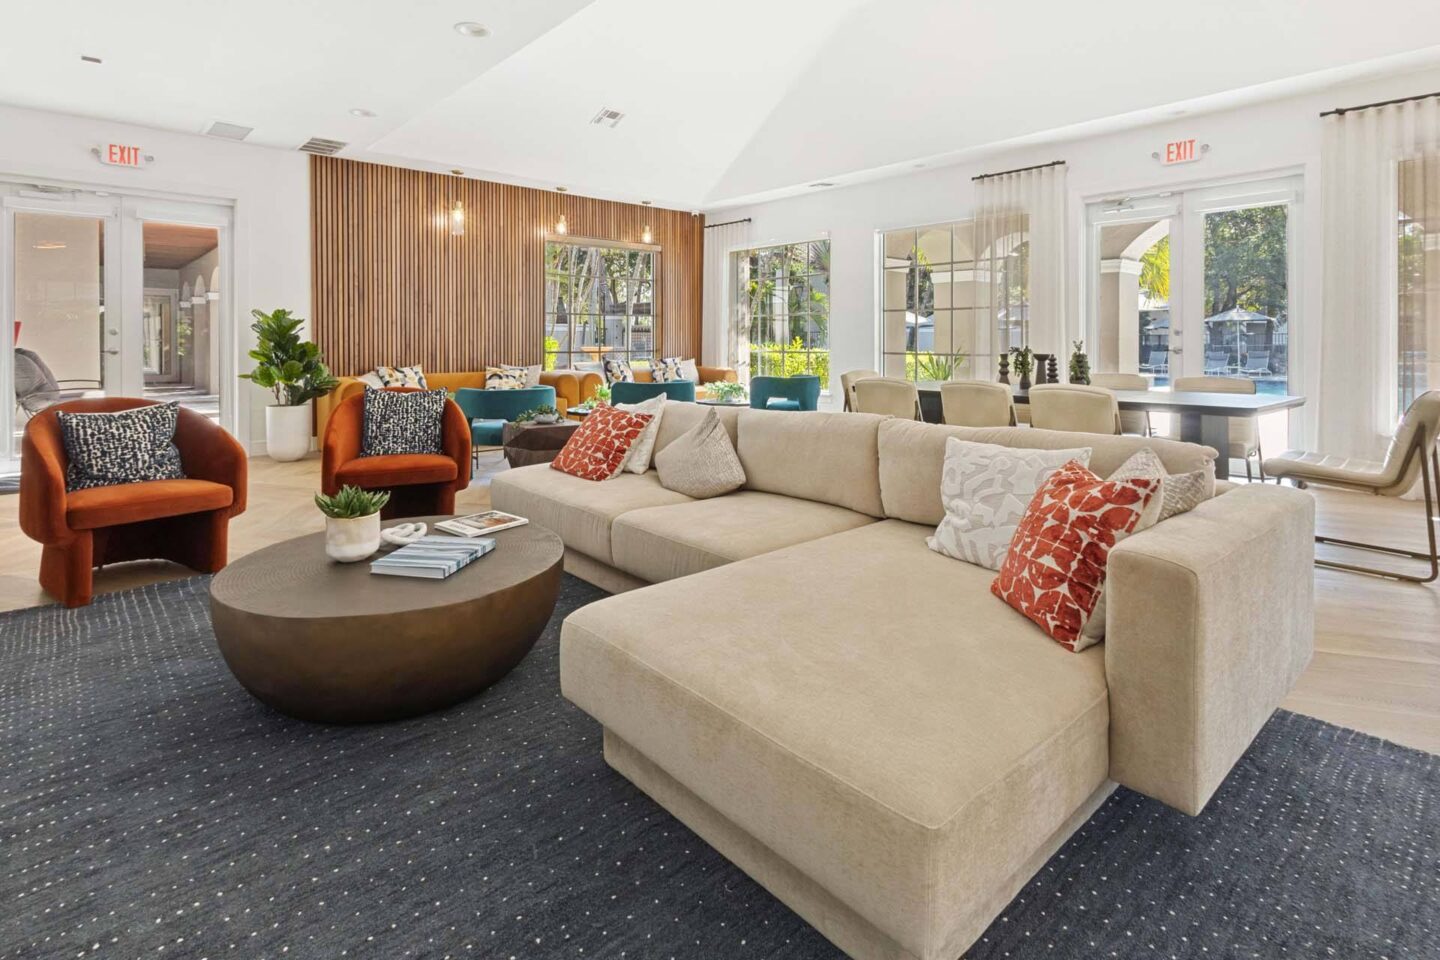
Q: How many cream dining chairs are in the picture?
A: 7